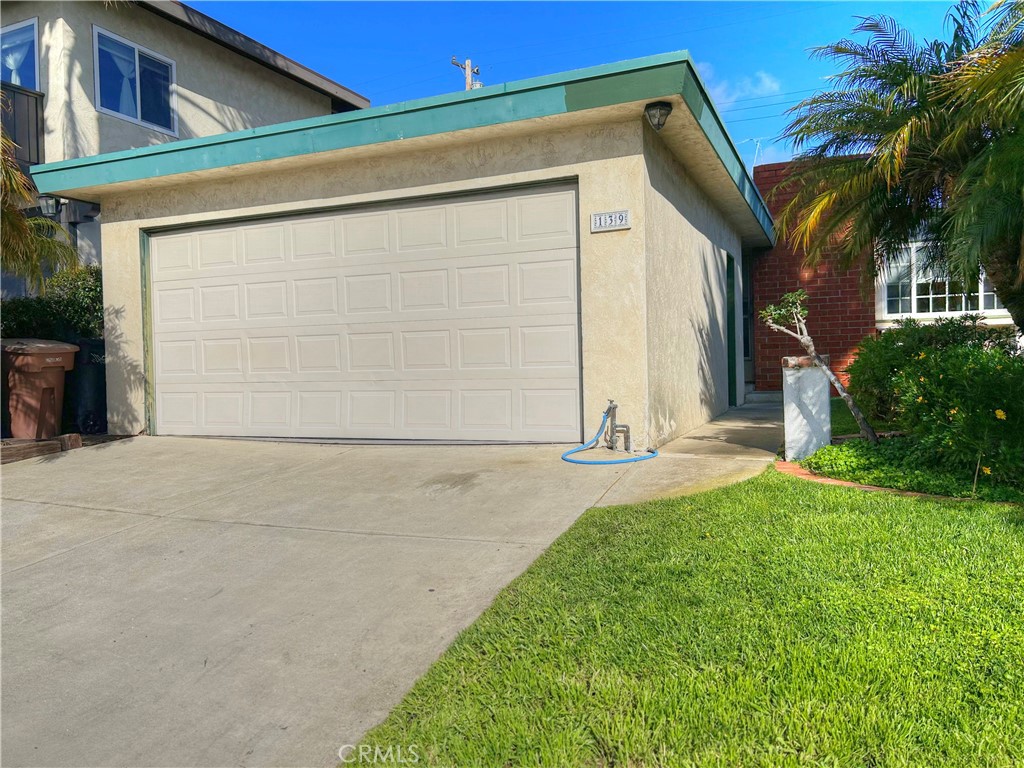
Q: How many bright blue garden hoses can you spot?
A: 1